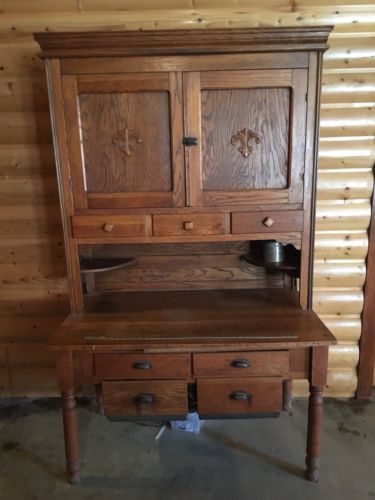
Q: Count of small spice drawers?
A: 3